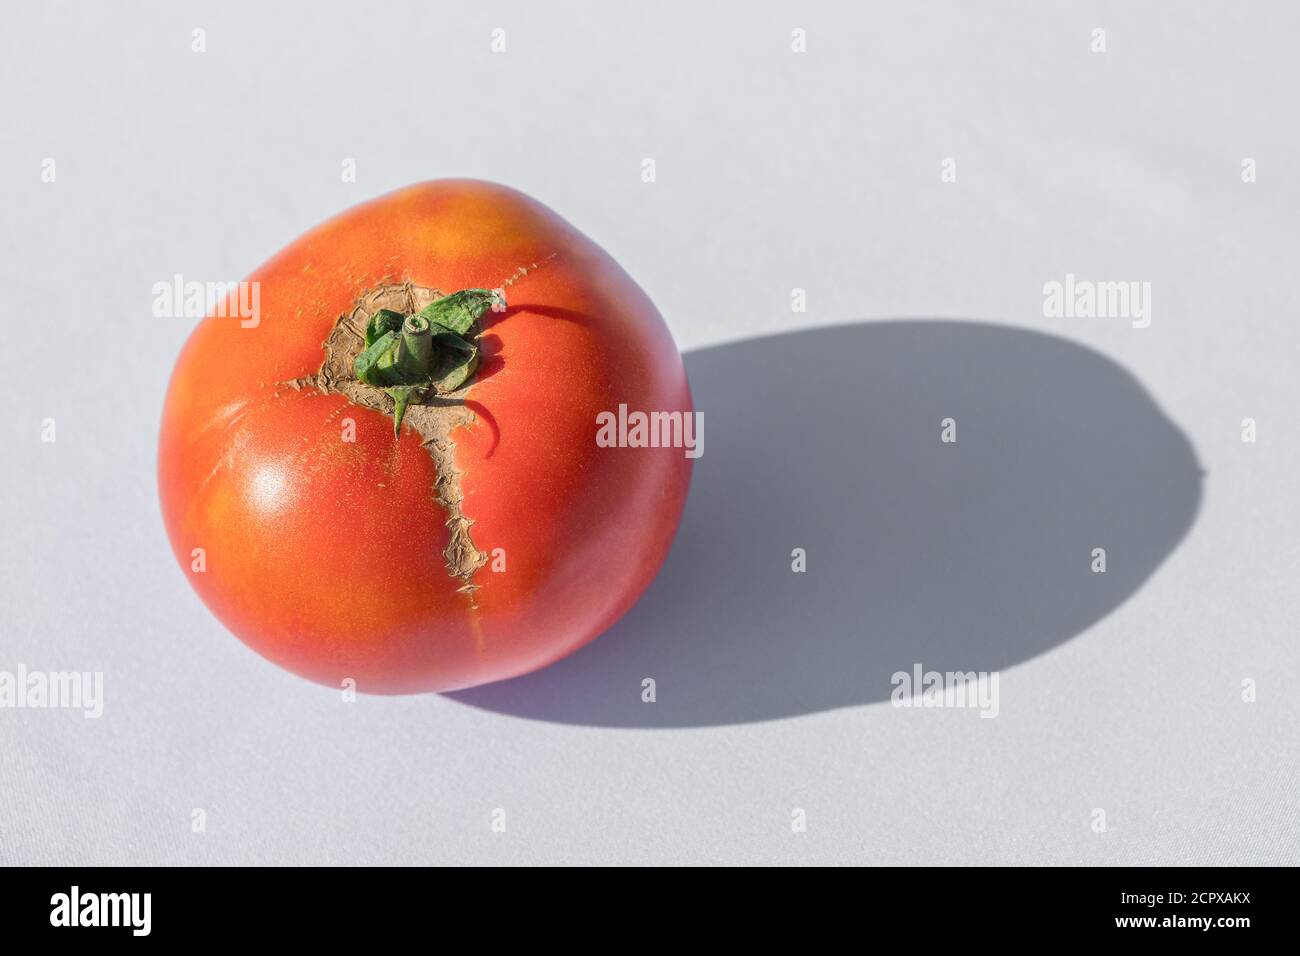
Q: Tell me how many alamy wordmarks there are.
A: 6